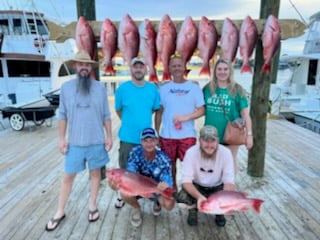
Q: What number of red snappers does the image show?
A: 12